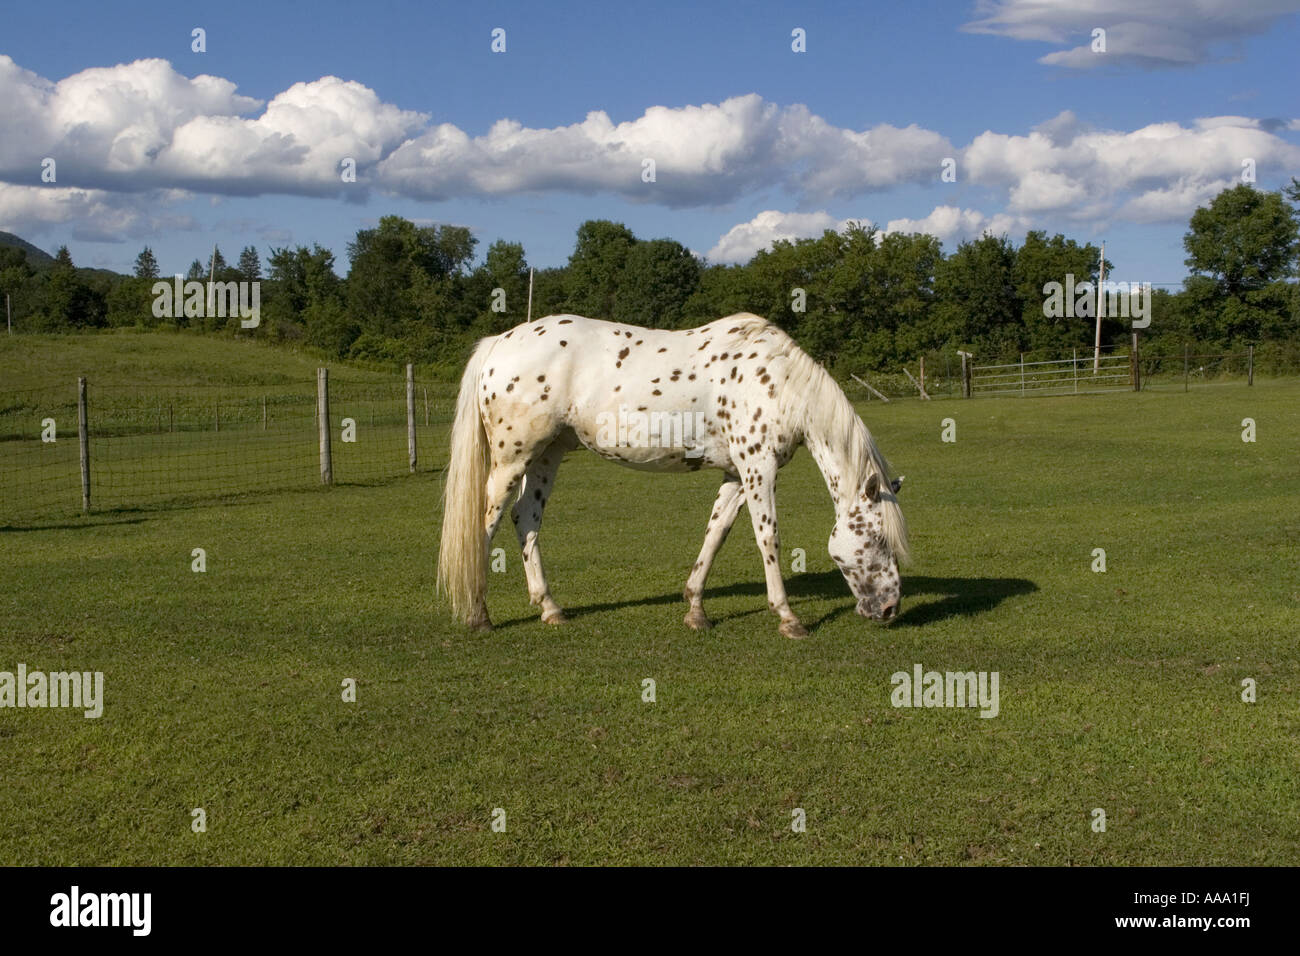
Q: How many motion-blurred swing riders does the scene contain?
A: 0